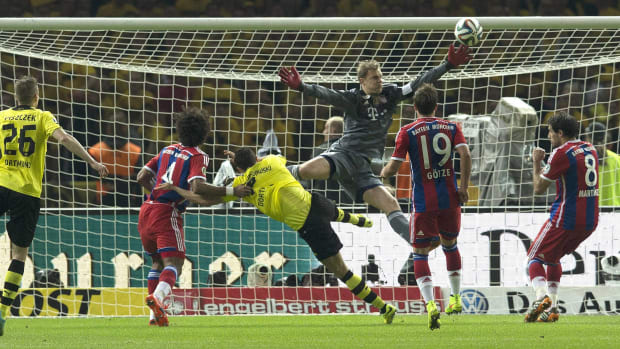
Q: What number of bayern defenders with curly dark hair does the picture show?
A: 1